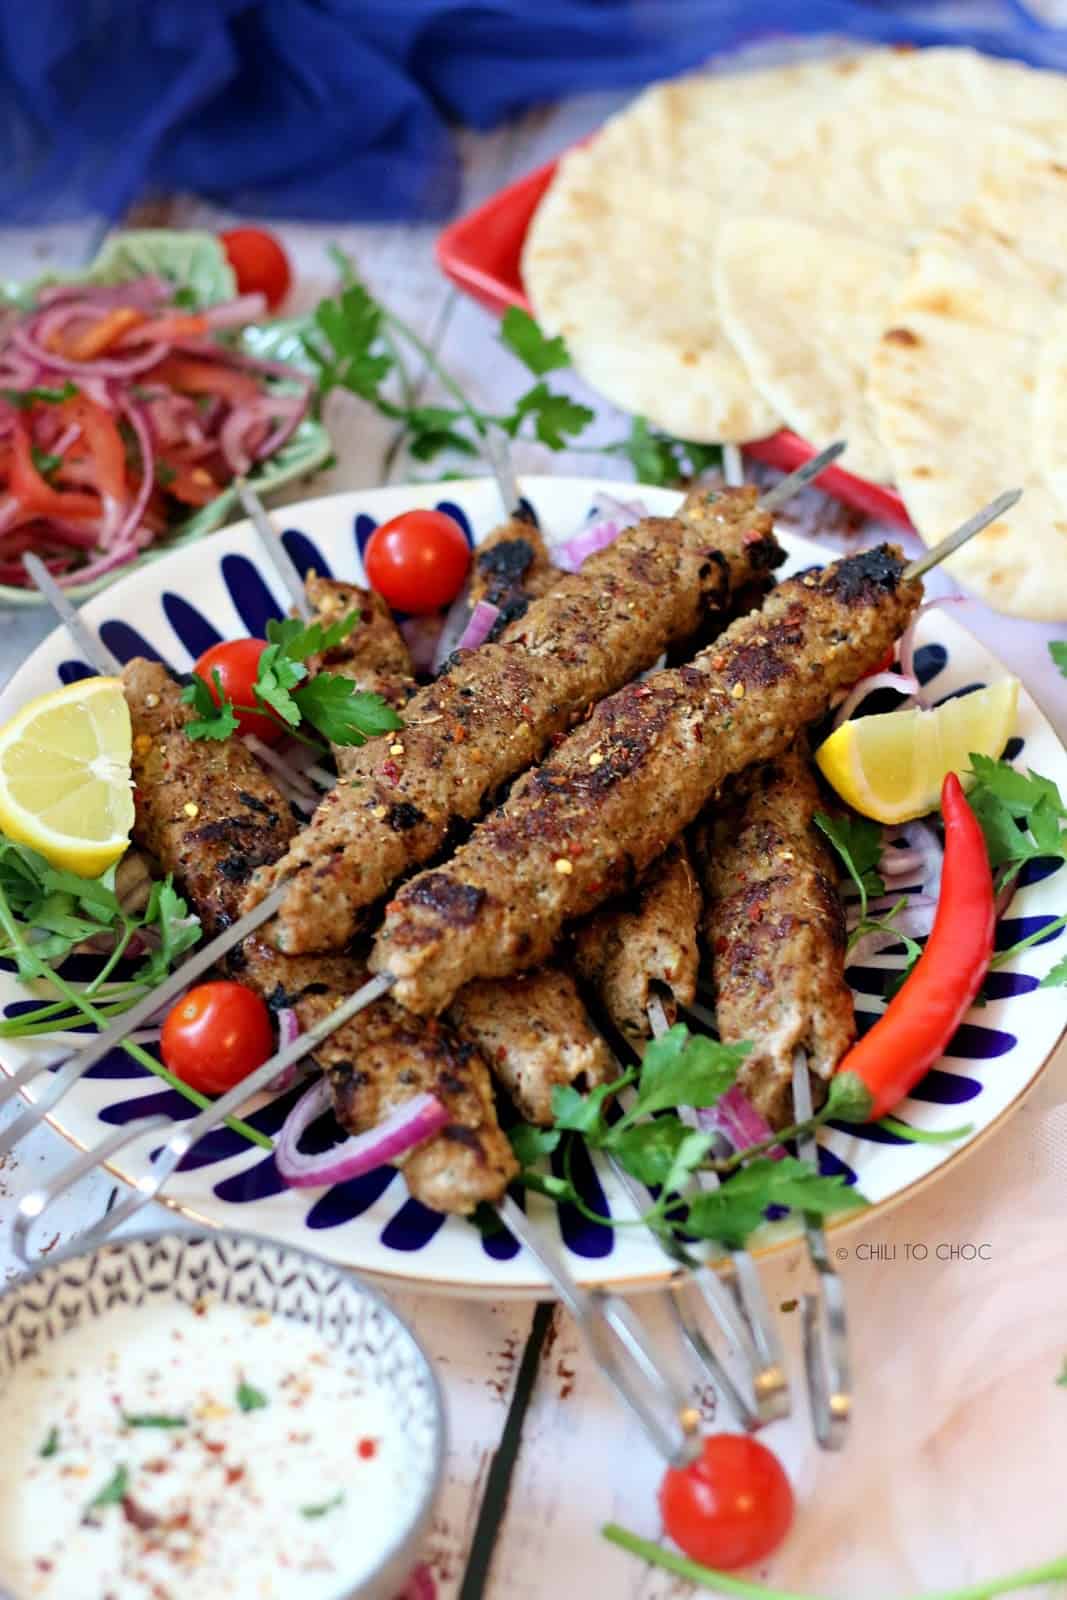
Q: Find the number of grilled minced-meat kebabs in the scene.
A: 6